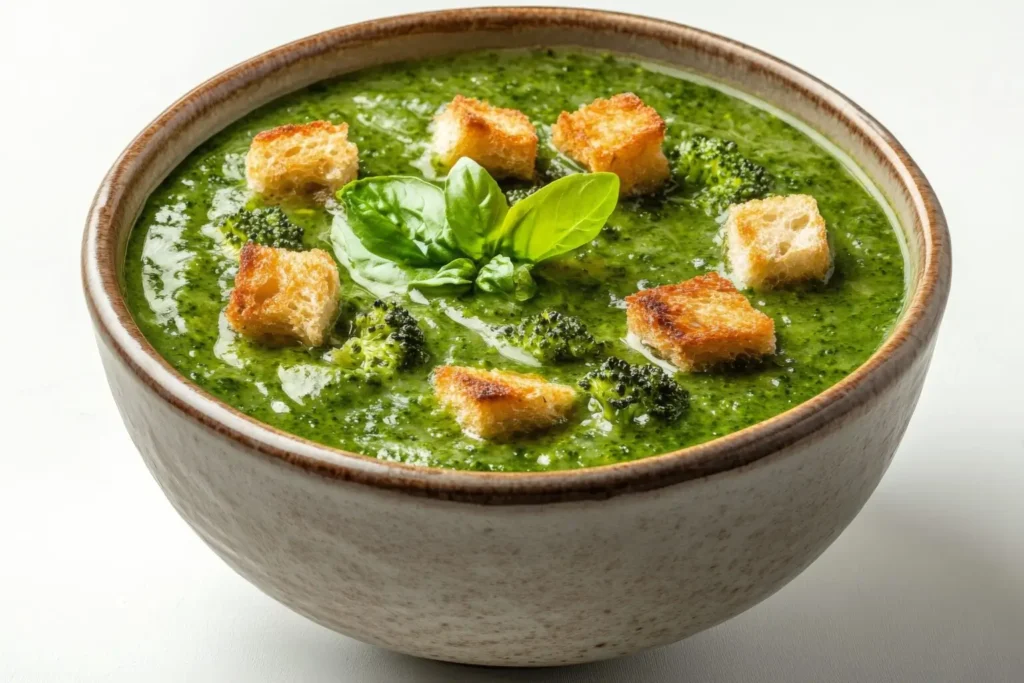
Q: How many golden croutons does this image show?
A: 7